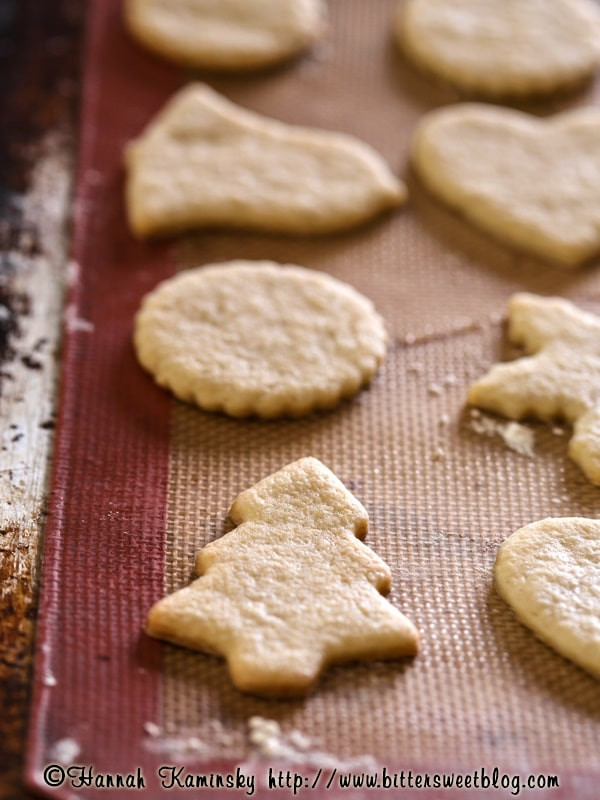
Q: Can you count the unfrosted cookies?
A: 8